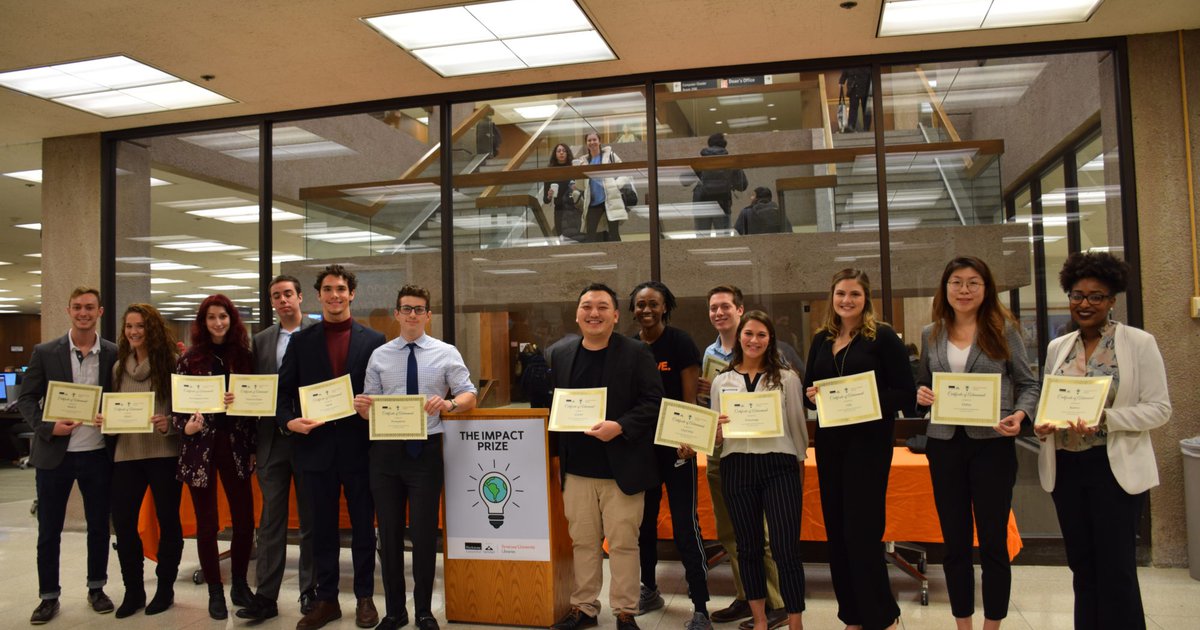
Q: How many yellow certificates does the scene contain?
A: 13